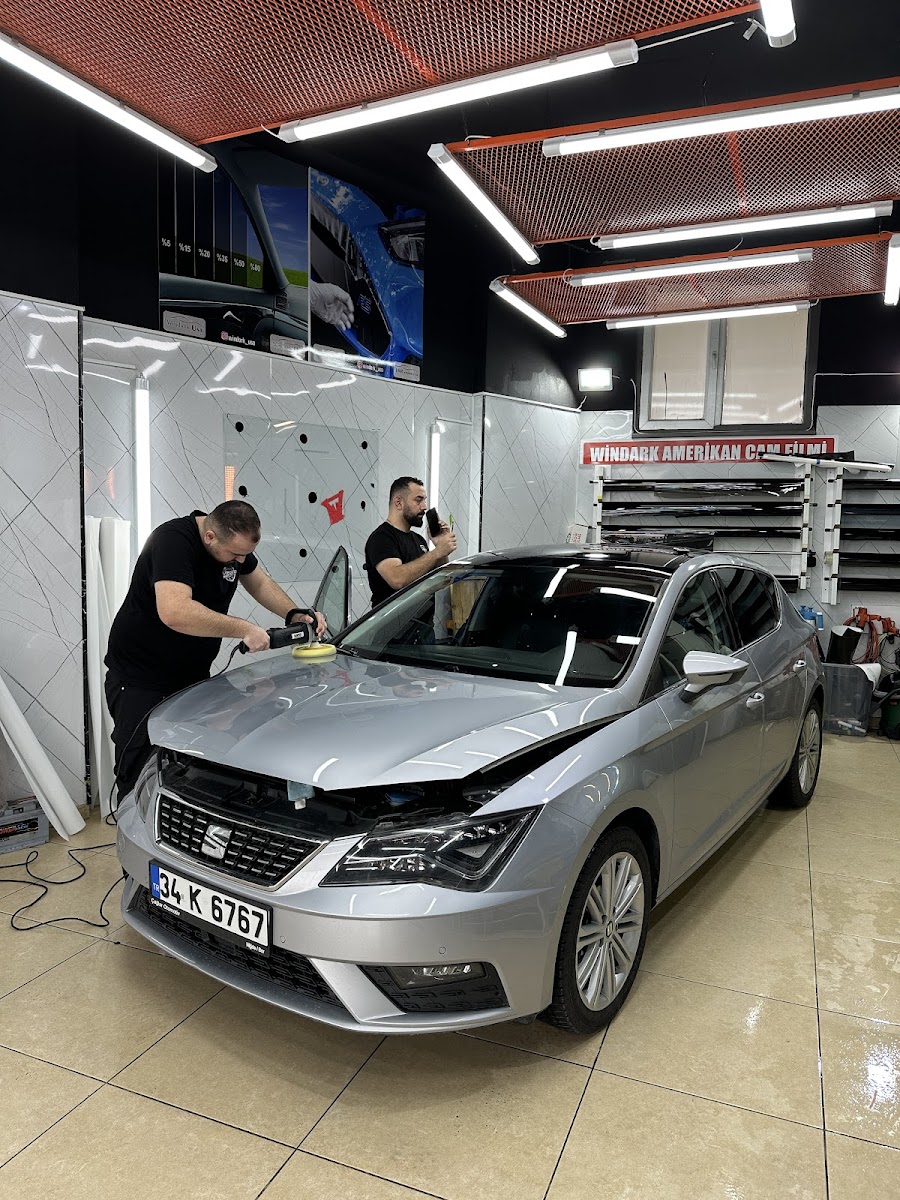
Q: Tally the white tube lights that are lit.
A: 12